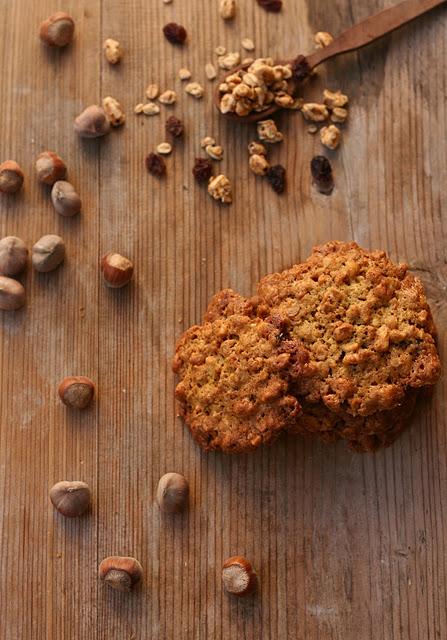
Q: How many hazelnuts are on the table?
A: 14